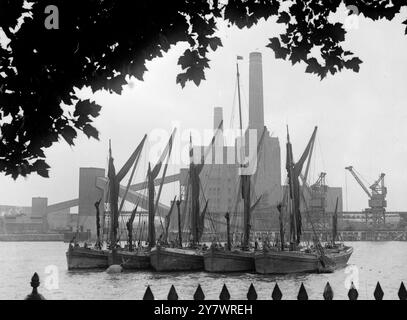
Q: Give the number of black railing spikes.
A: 11